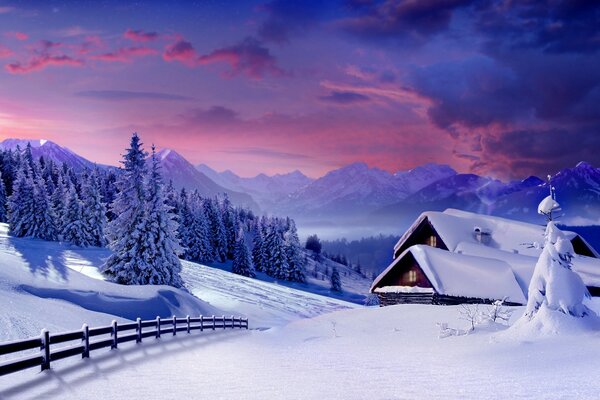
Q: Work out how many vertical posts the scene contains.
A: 13